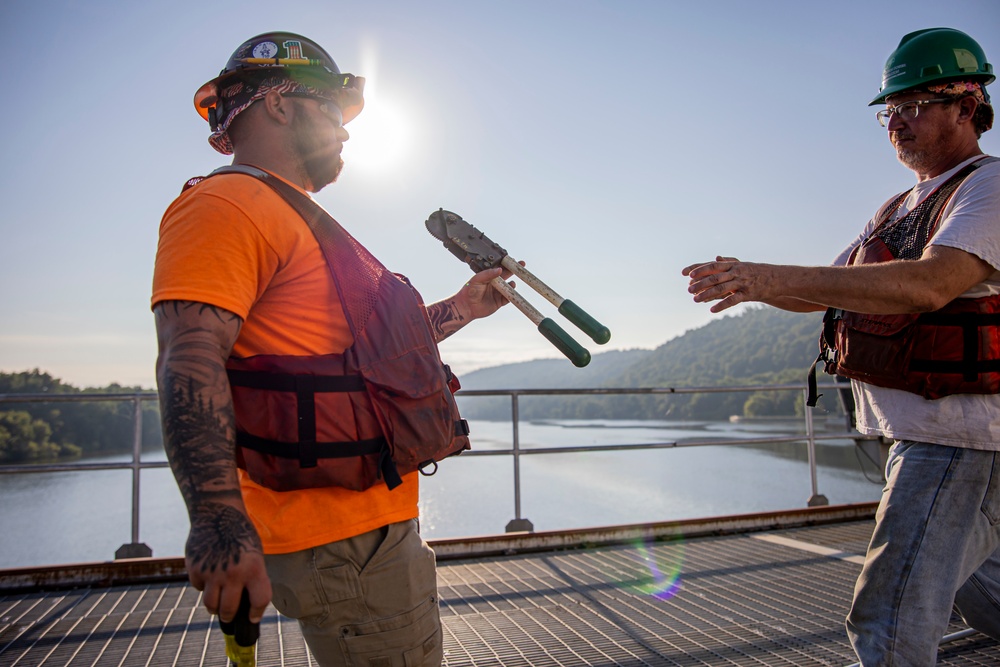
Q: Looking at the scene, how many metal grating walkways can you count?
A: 1